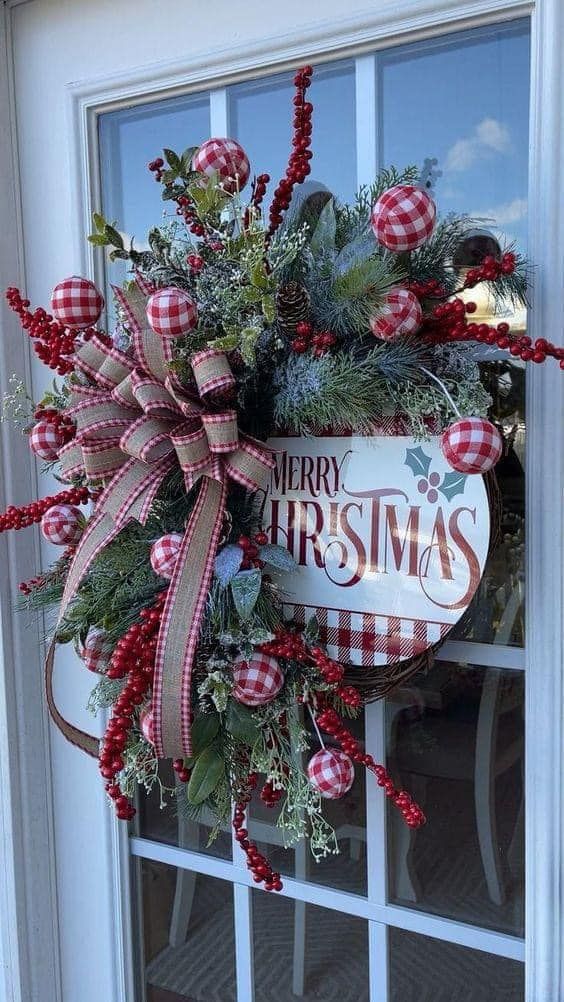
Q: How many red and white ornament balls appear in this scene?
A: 13